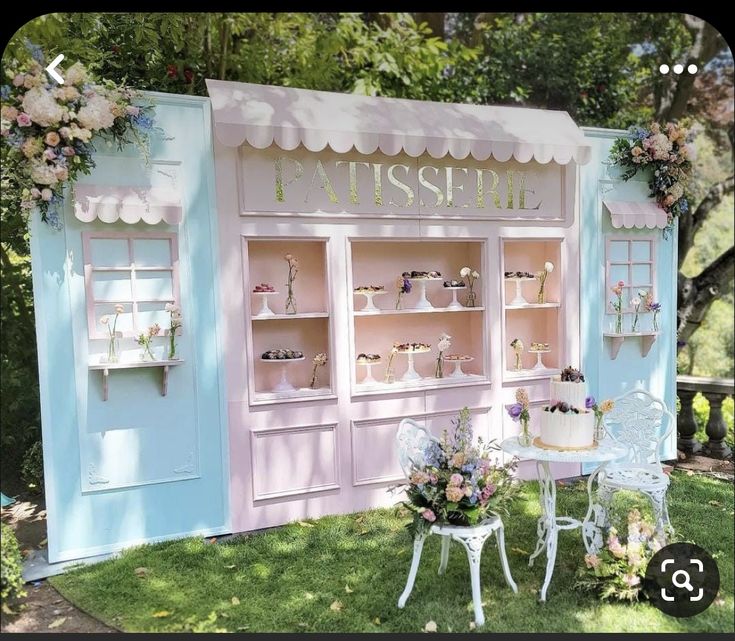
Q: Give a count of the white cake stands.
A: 10